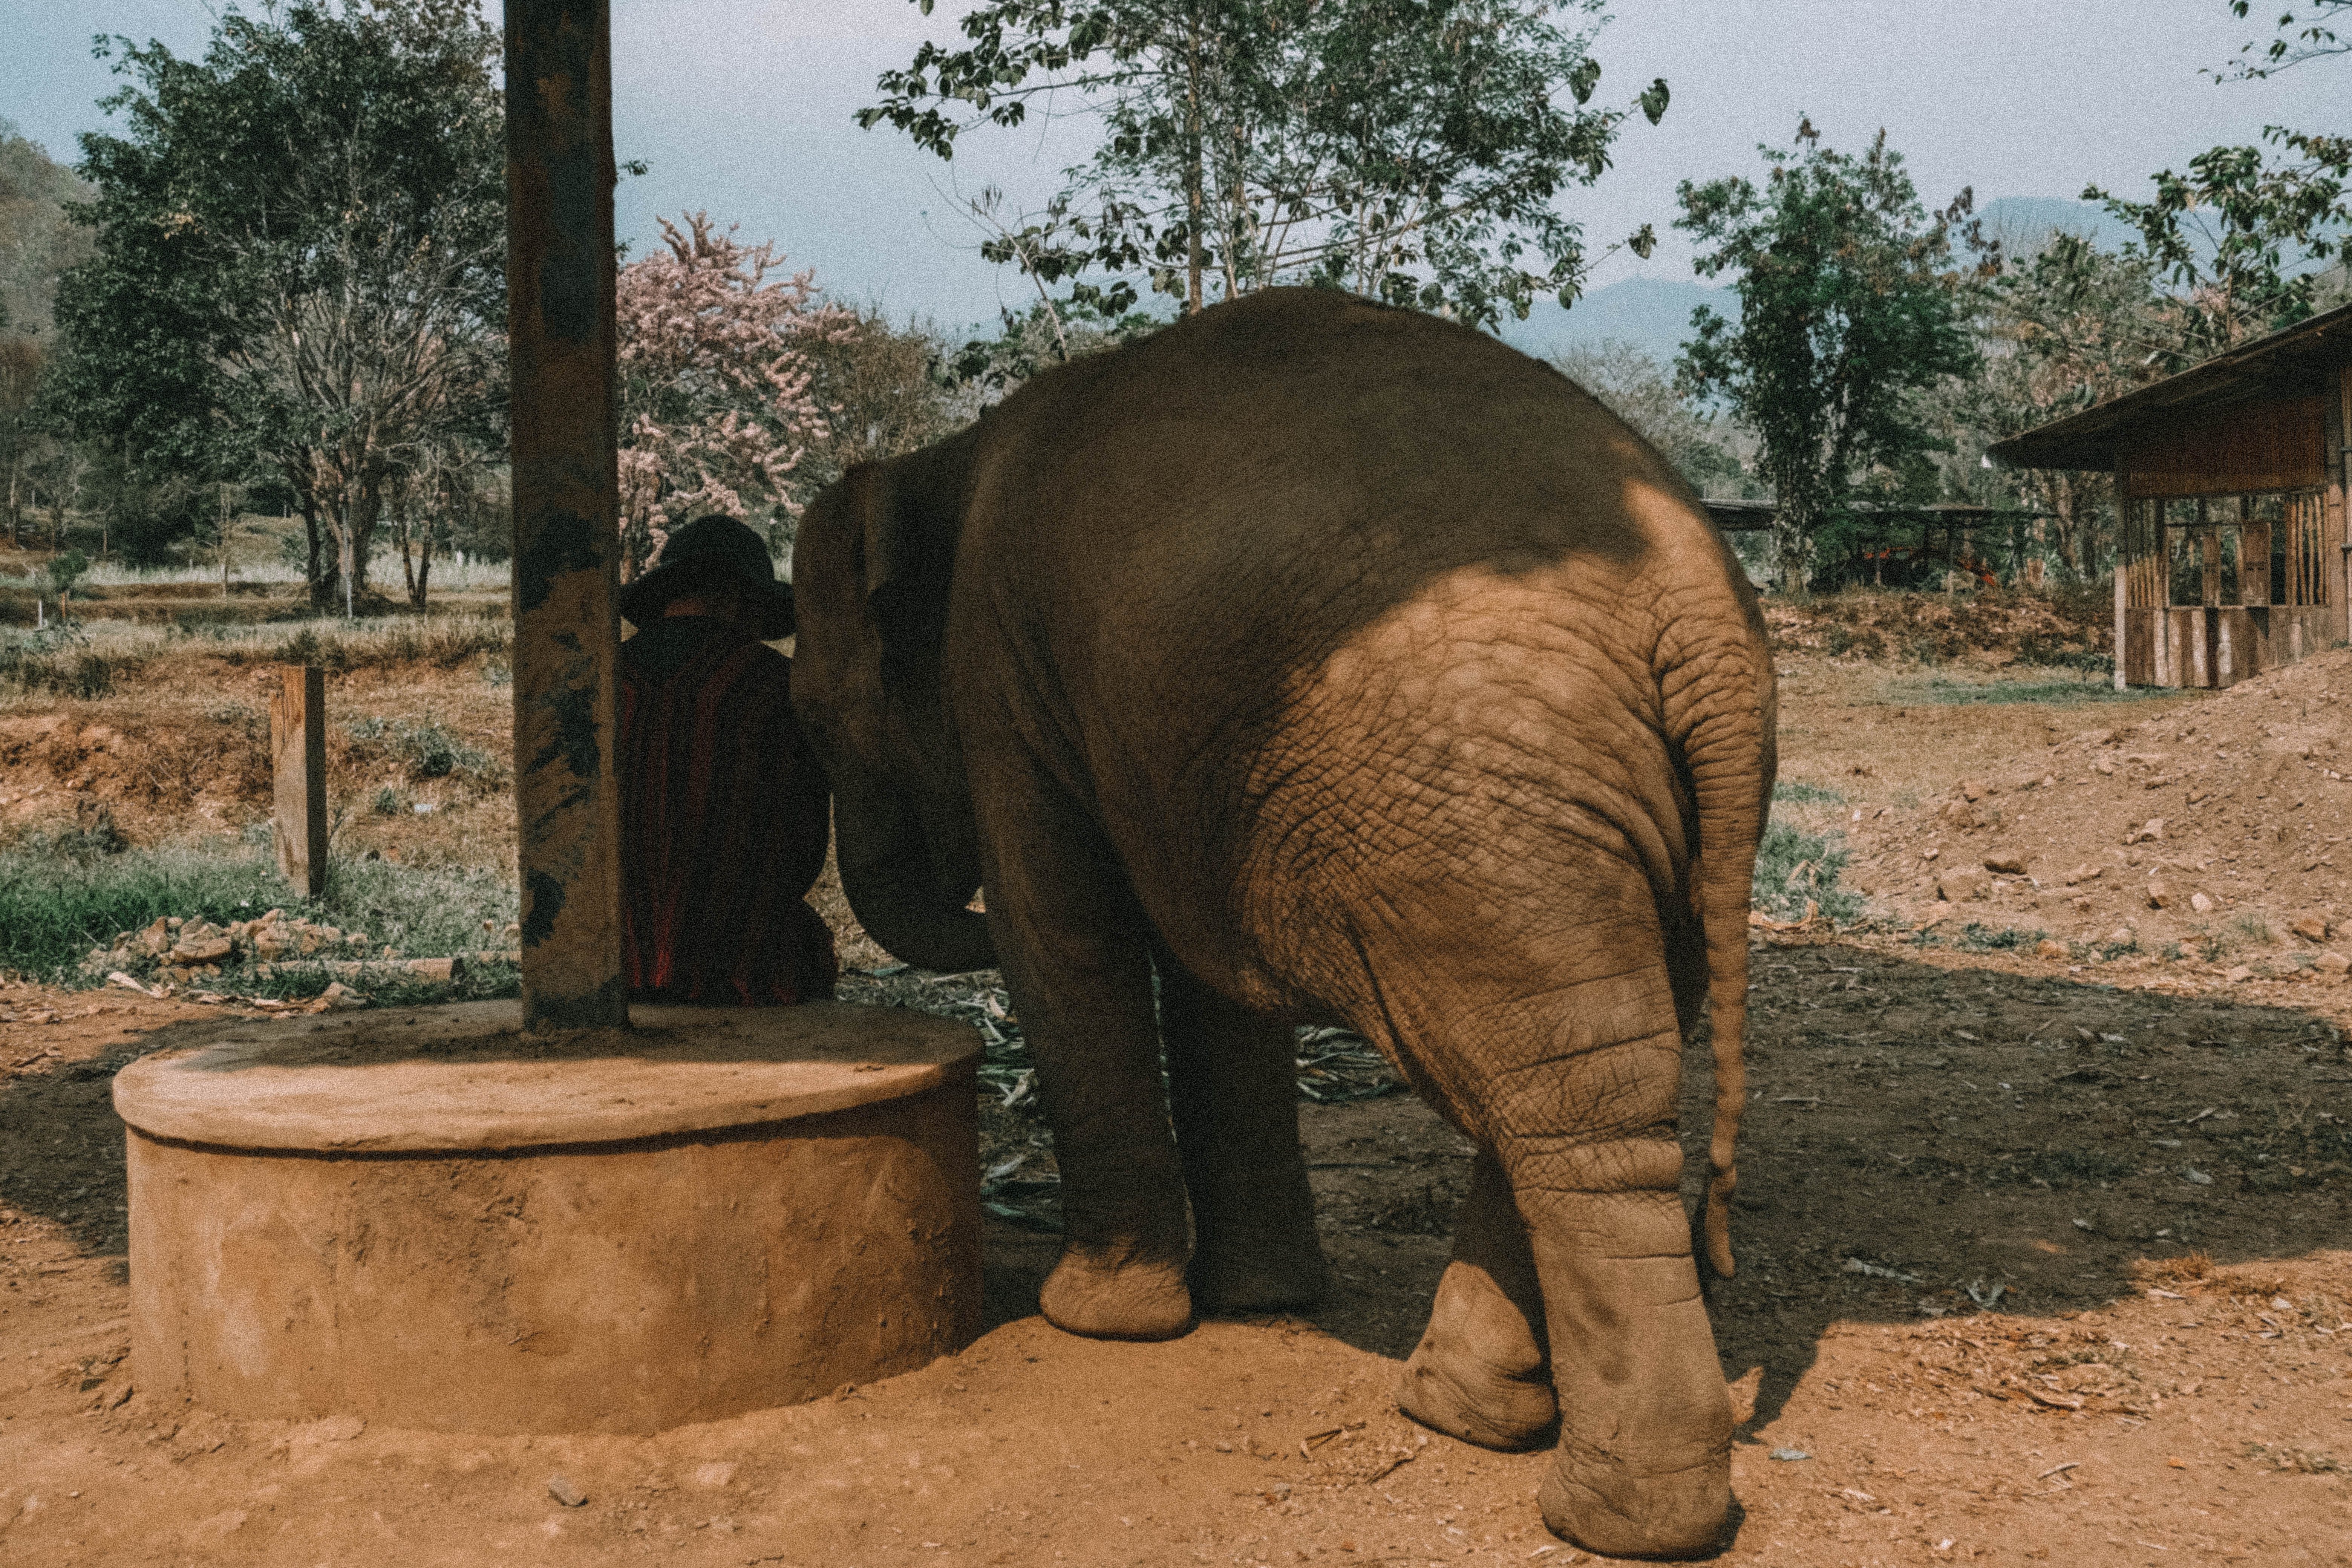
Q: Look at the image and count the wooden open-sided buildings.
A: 1